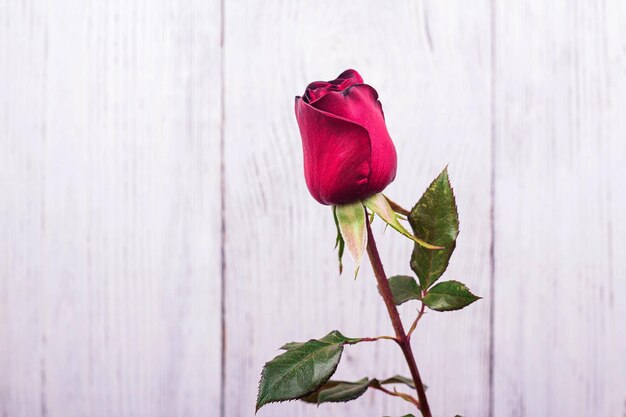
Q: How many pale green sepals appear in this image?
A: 2